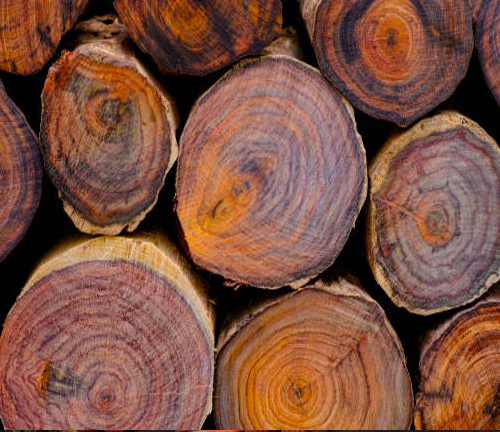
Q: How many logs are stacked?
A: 11